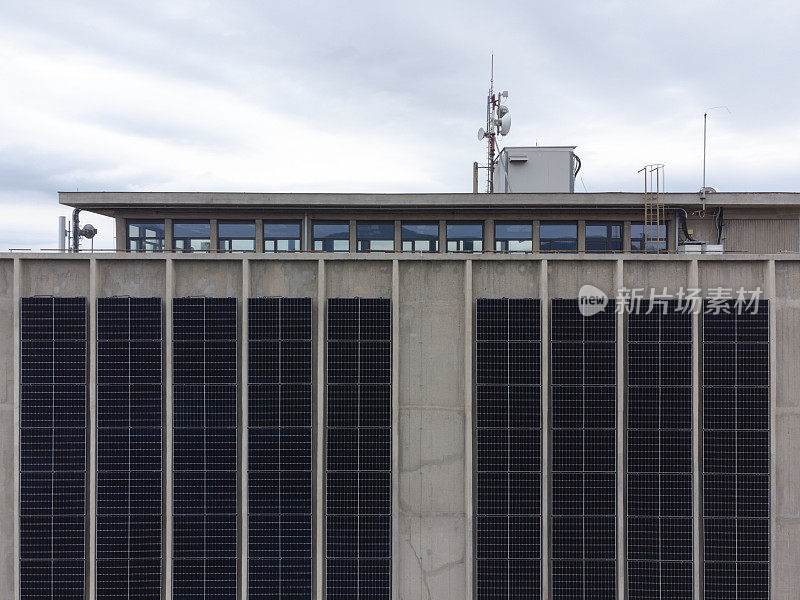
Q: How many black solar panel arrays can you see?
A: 9